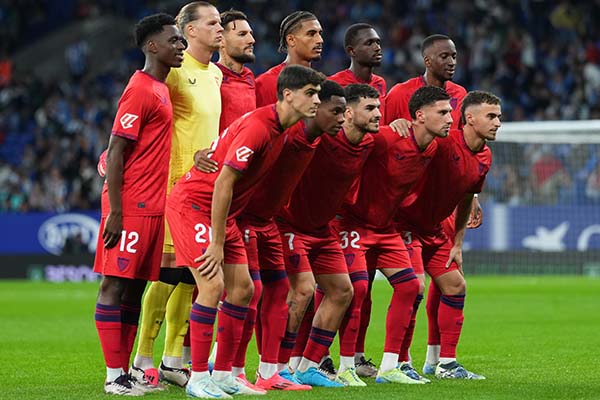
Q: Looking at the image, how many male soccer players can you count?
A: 11